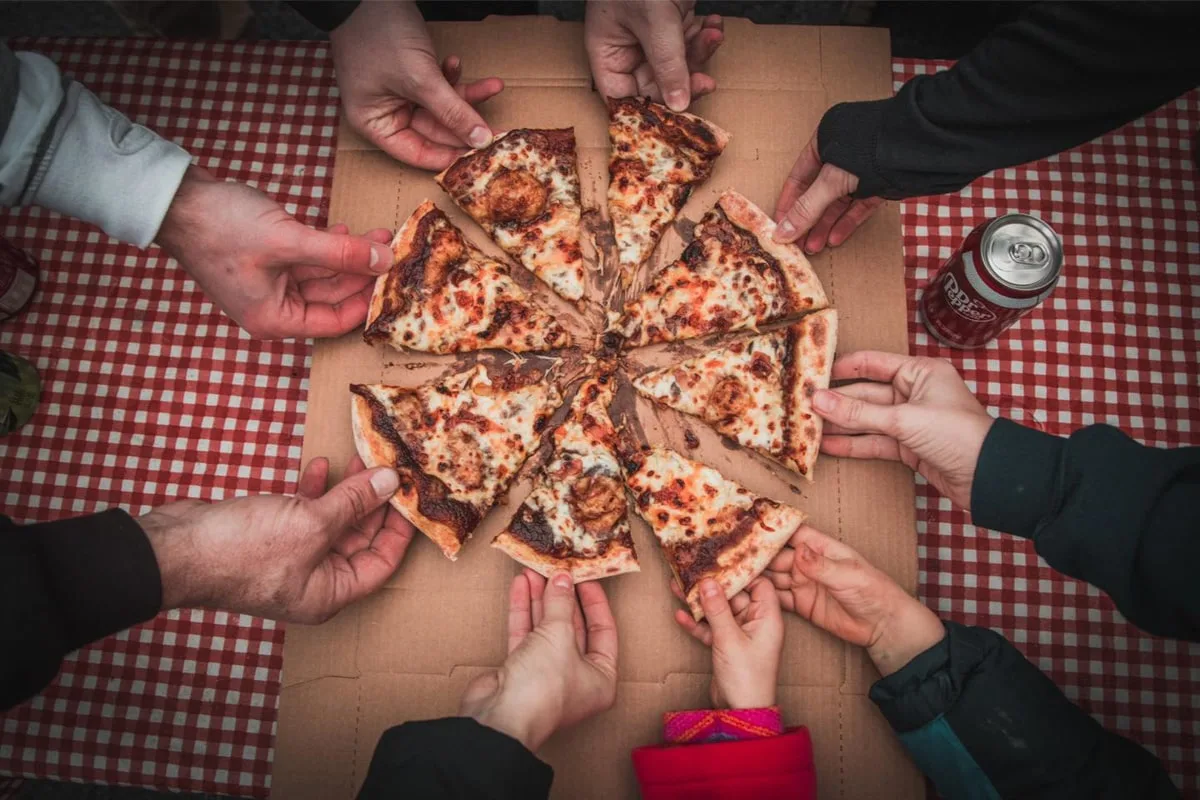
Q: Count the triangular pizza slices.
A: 8